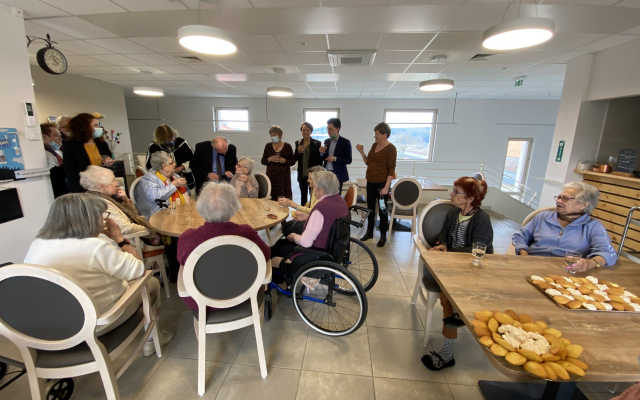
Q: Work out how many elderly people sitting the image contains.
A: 9